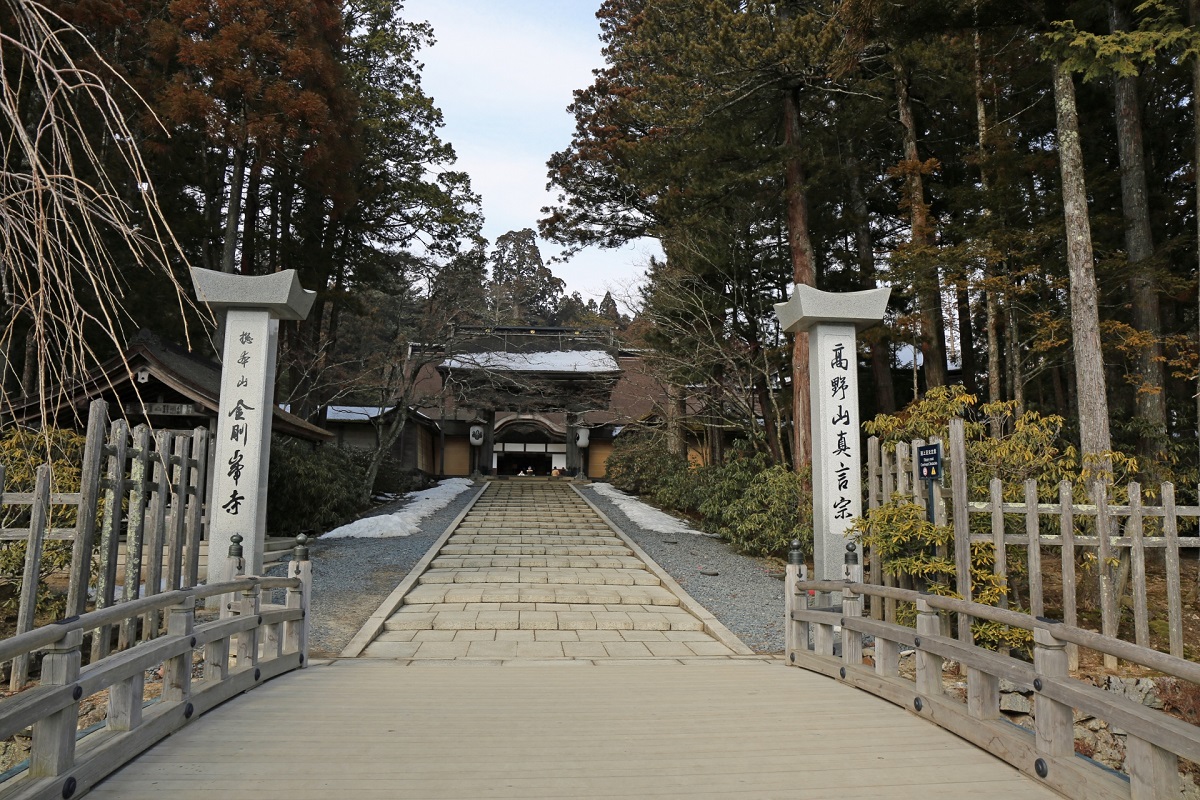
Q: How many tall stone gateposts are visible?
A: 2